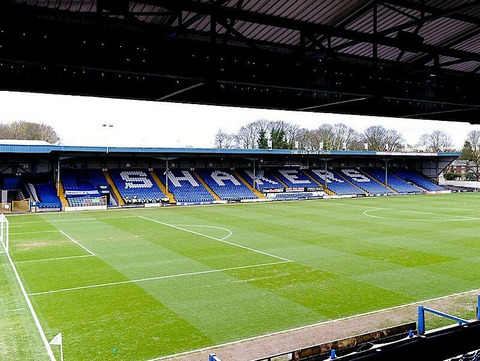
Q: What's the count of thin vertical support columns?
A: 5